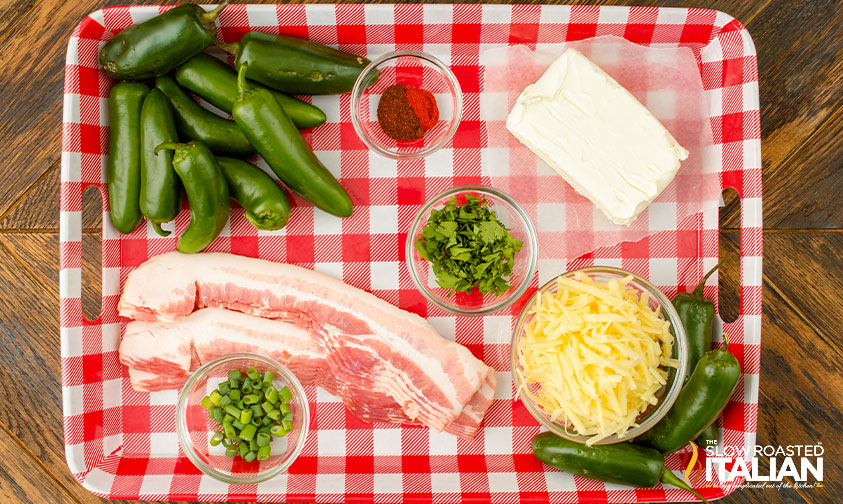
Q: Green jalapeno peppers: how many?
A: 12